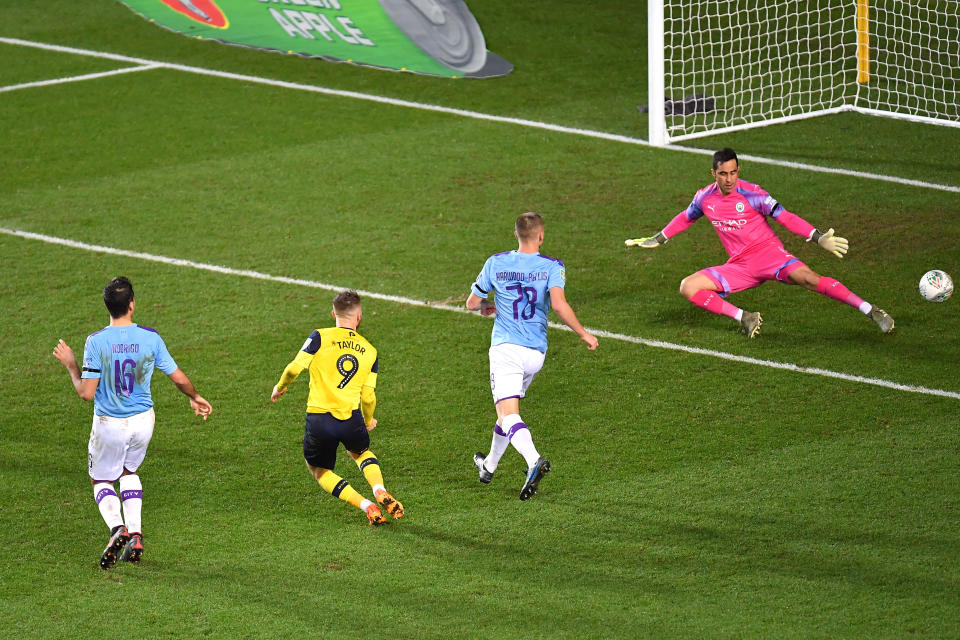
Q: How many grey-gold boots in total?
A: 2